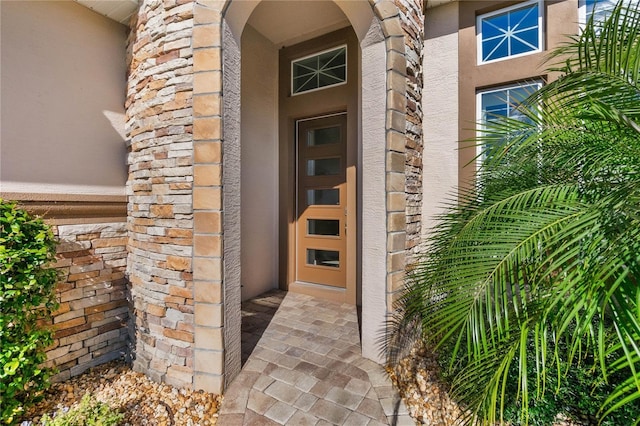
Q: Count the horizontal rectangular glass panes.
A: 5